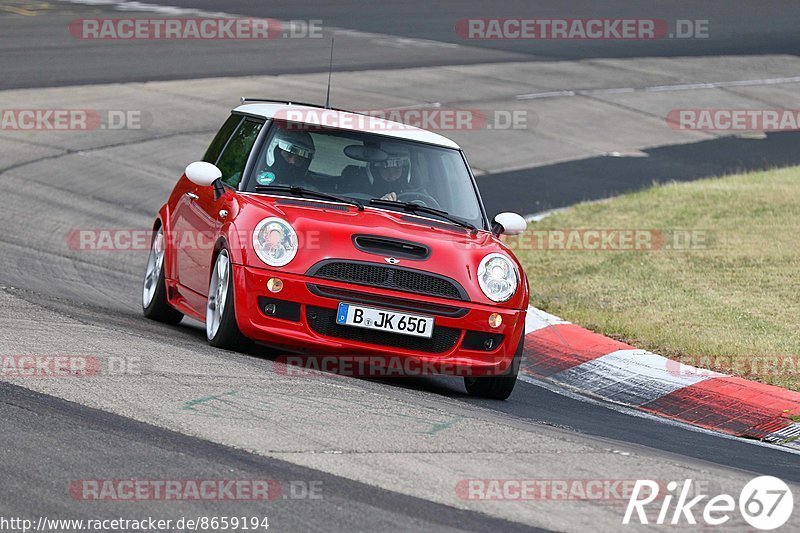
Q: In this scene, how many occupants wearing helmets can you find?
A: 2